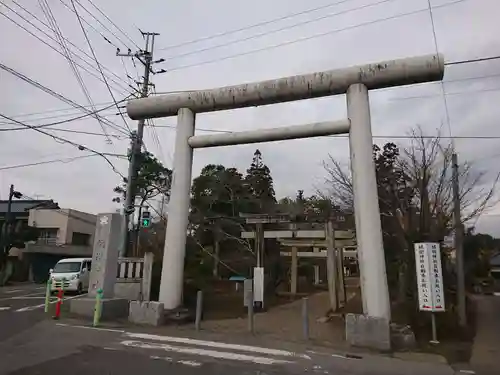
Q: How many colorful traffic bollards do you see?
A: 3